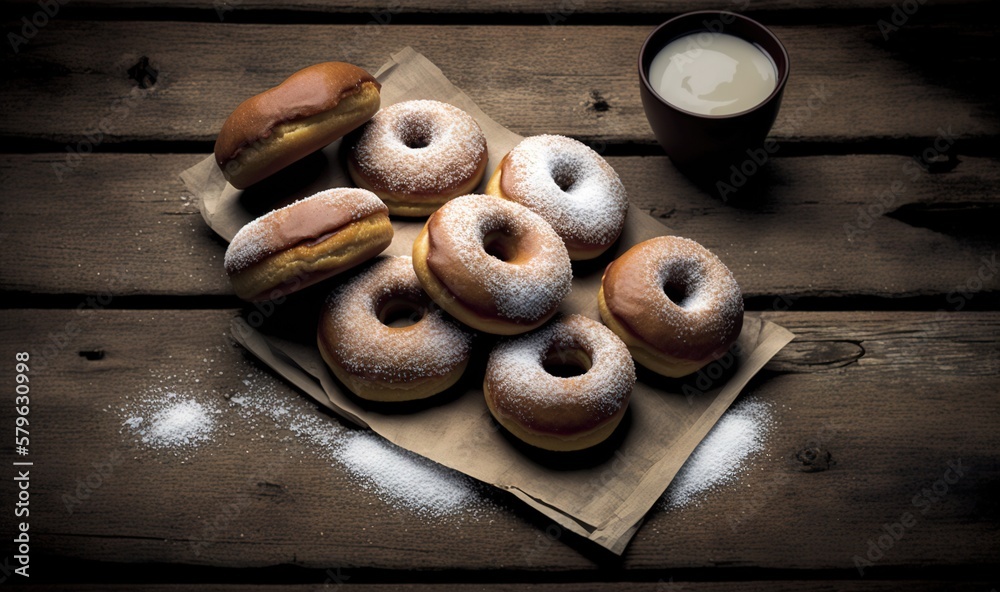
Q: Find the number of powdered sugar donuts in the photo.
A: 7